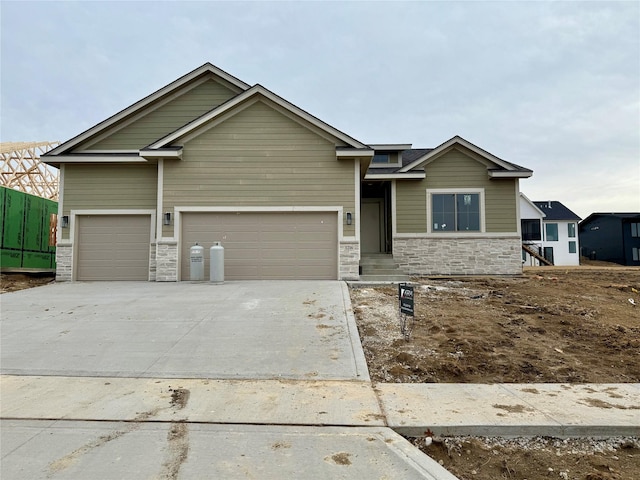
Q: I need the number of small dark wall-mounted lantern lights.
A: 3